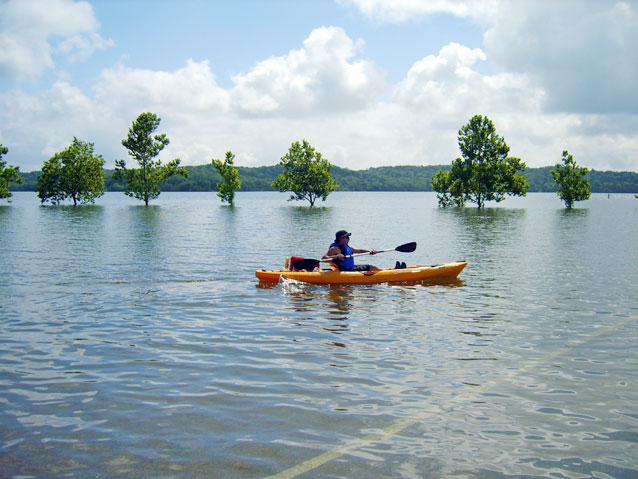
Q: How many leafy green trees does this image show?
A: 7